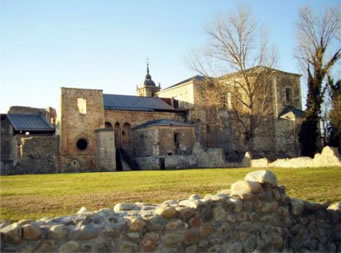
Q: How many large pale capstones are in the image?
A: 2